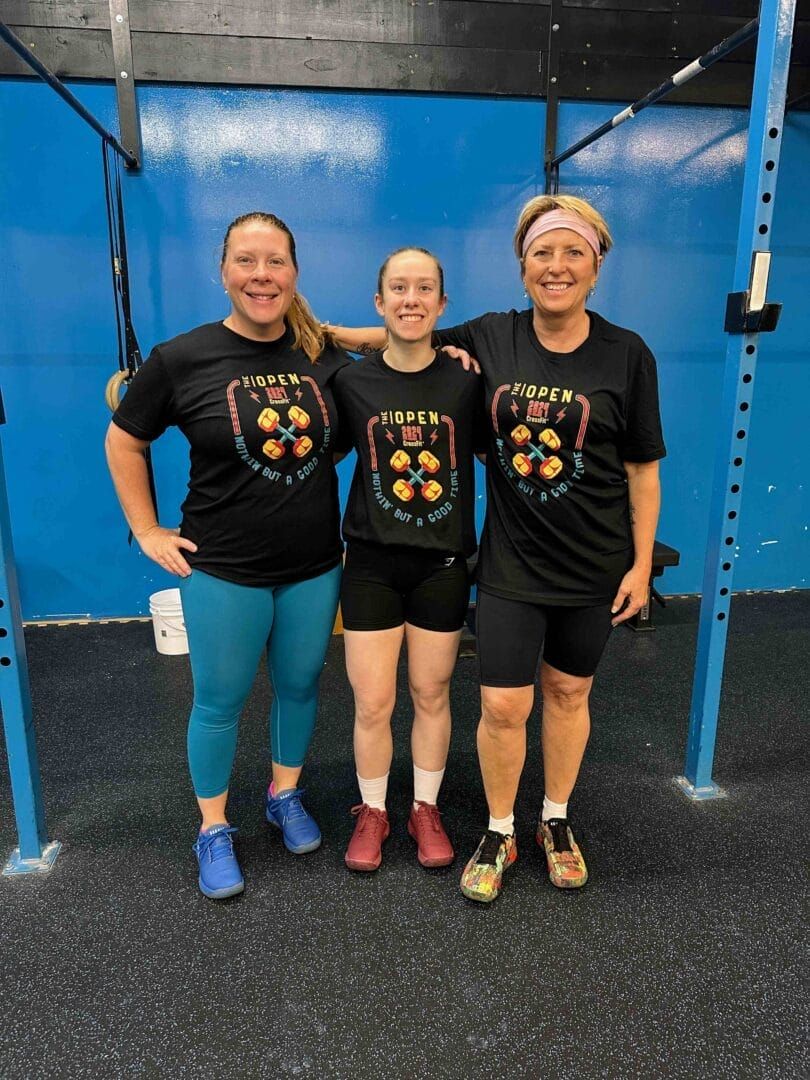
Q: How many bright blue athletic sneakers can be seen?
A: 2